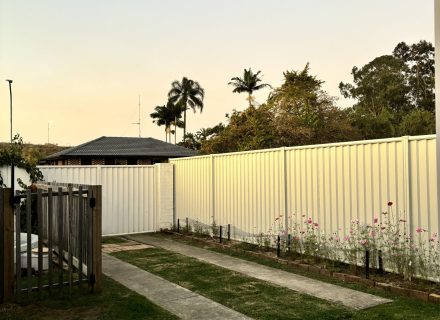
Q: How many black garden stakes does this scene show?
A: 8